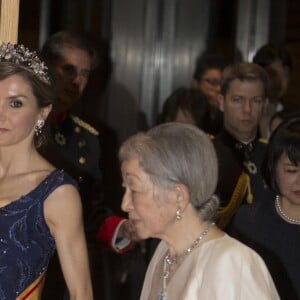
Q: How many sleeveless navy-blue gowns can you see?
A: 1